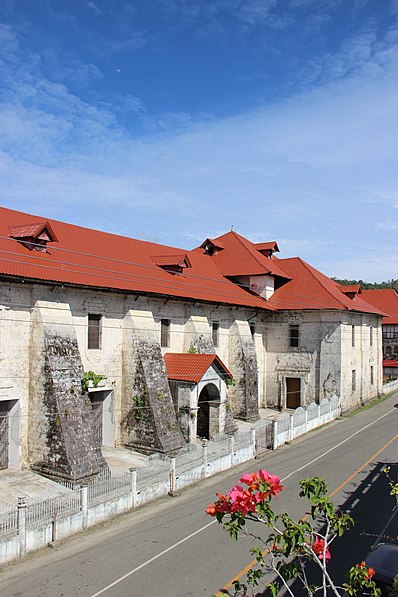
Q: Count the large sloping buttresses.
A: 4